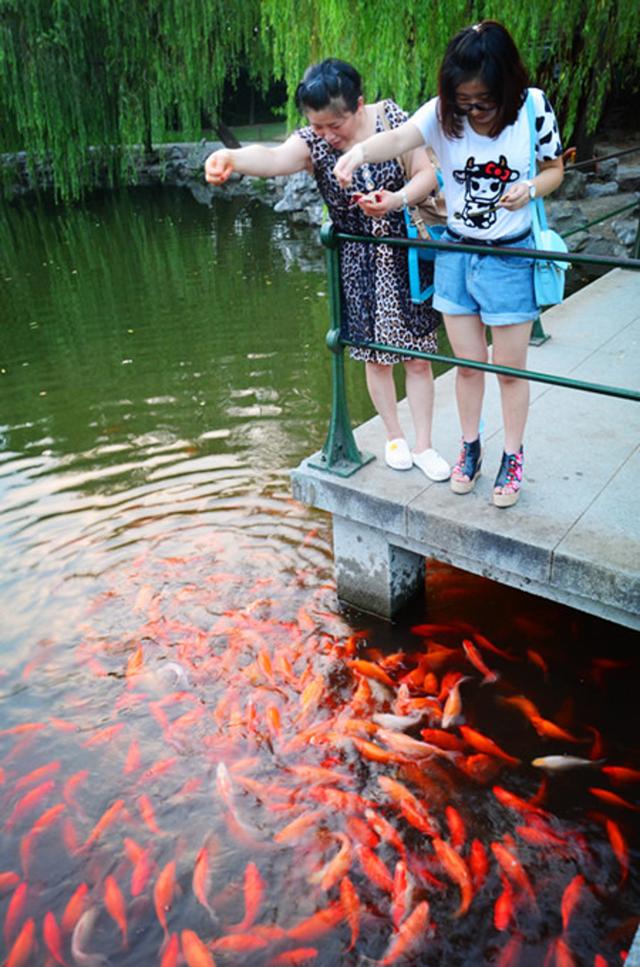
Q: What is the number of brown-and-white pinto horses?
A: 0